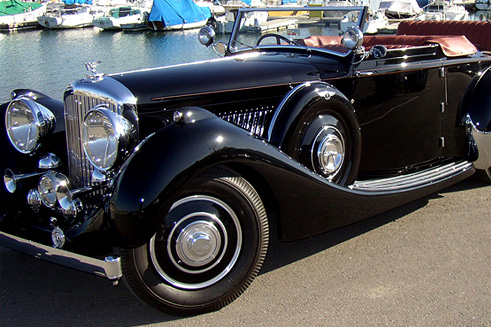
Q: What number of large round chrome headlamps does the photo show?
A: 2